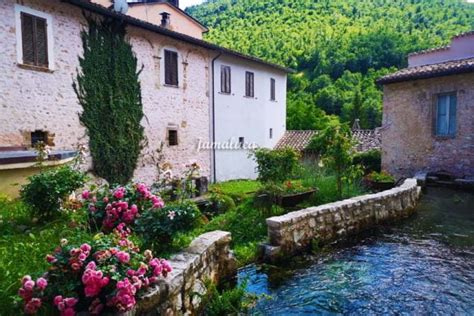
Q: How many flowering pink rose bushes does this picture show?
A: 2